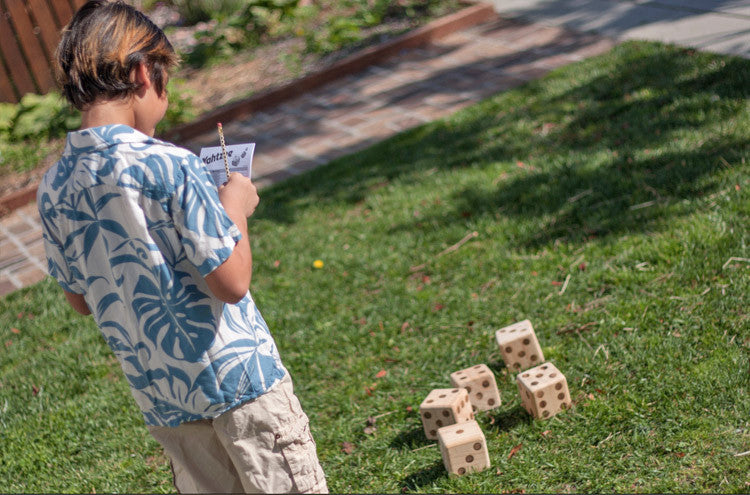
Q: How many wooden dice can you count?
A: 5